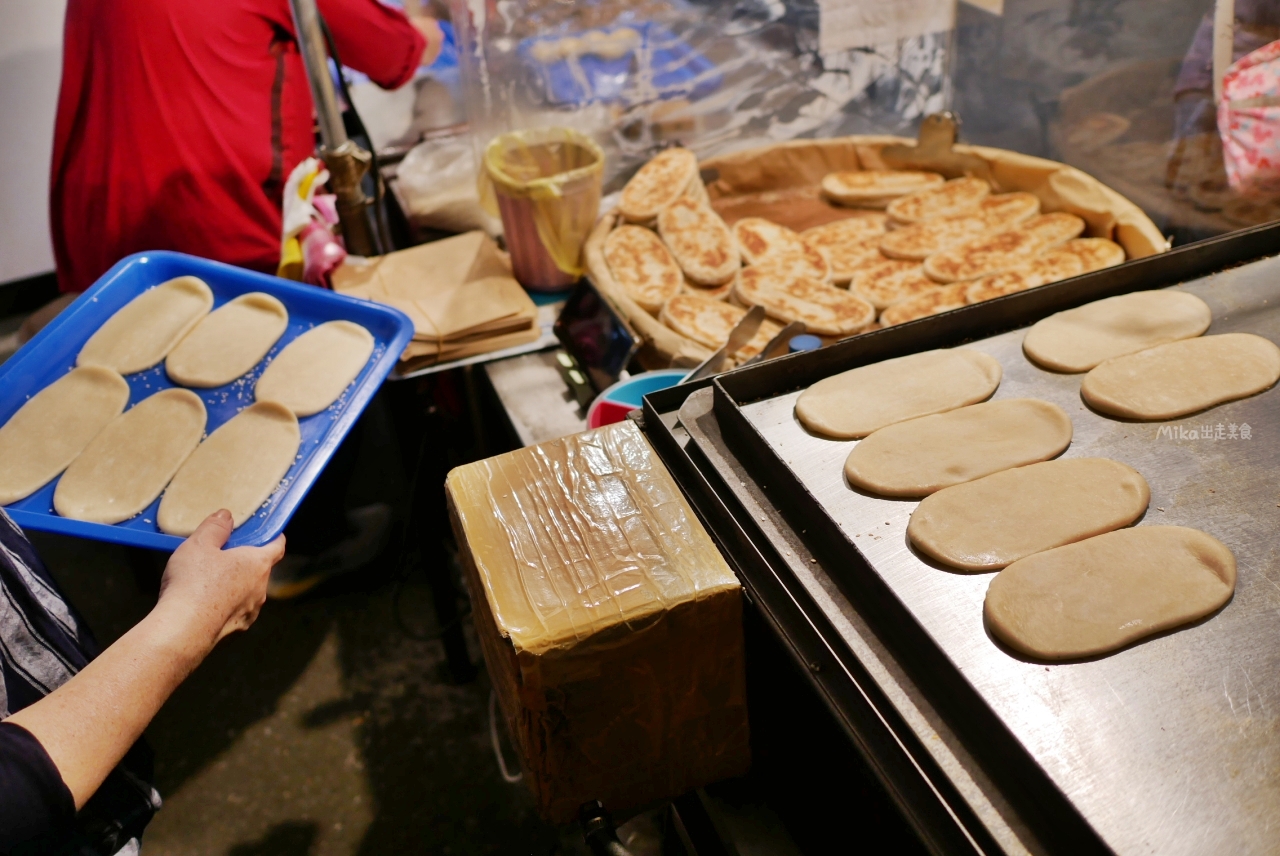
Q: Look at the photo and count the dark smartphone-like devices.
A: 1